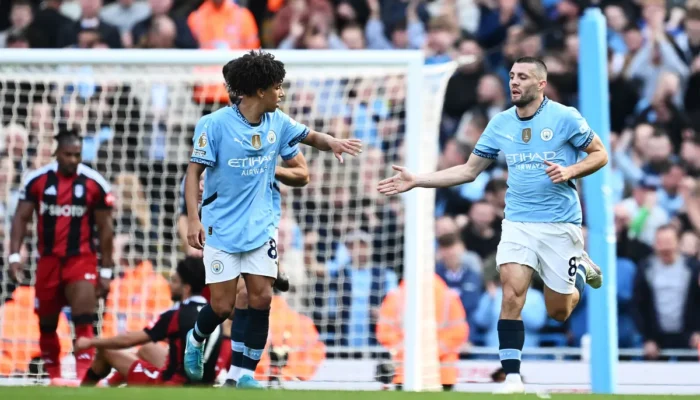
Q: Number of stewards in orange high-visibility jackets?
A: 5